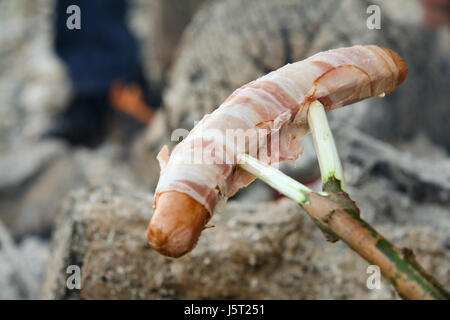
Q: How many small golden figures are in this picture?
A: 0